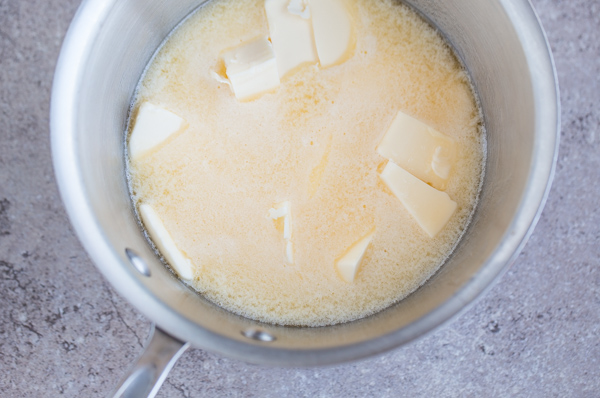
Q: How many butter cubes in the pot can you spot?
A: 9